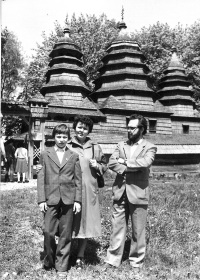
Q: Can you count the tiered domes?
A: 3